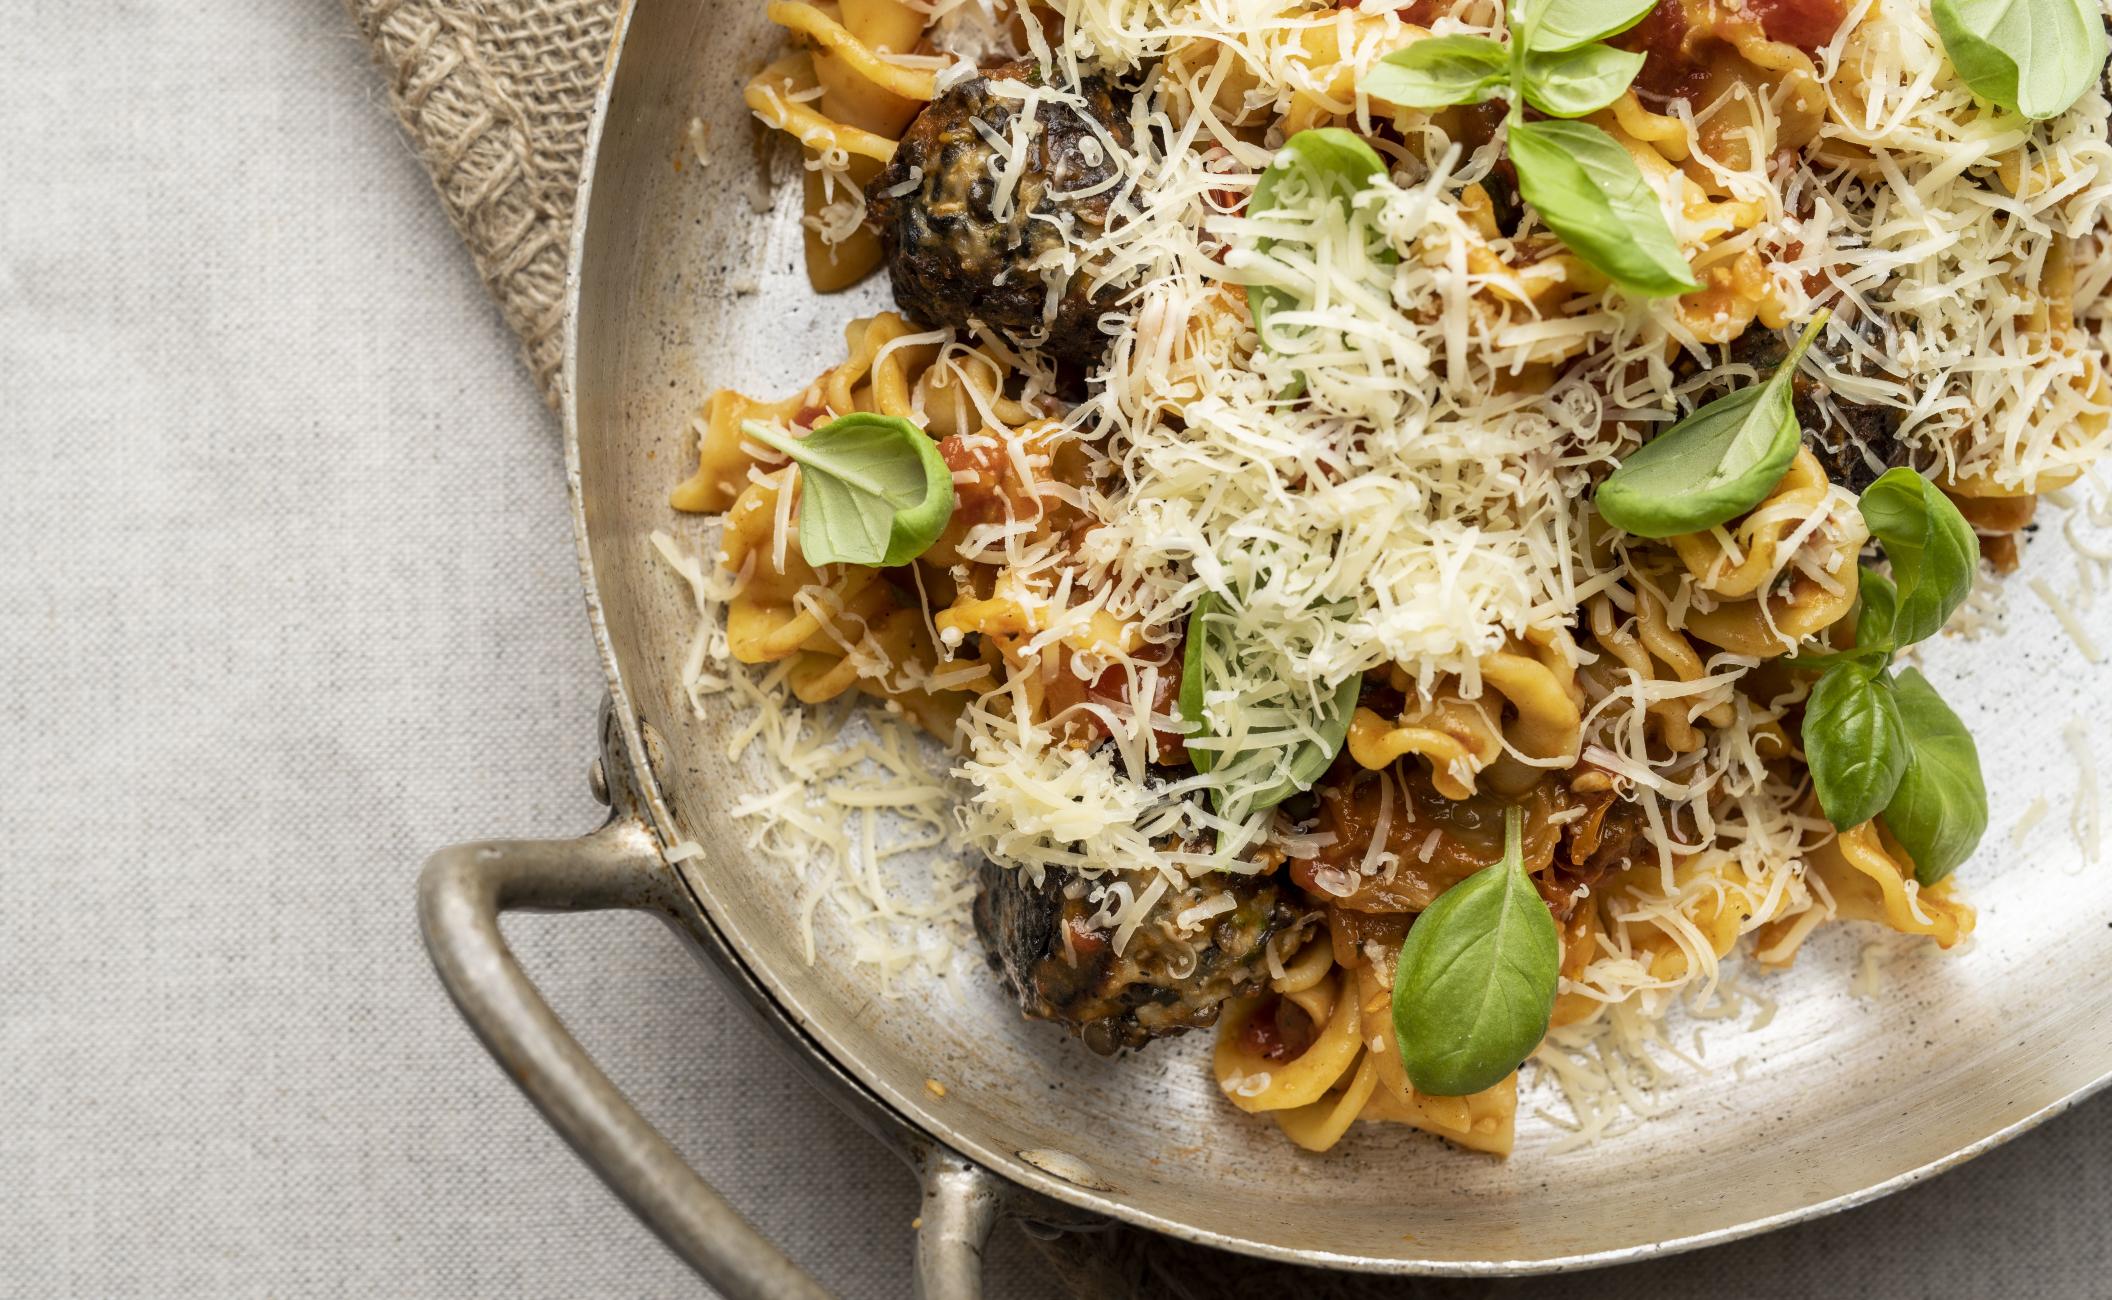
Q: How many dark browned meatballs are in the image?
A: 3